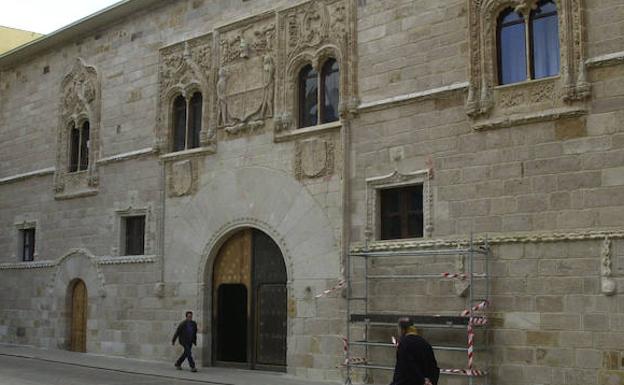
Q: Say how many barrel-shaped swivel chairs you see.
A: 0